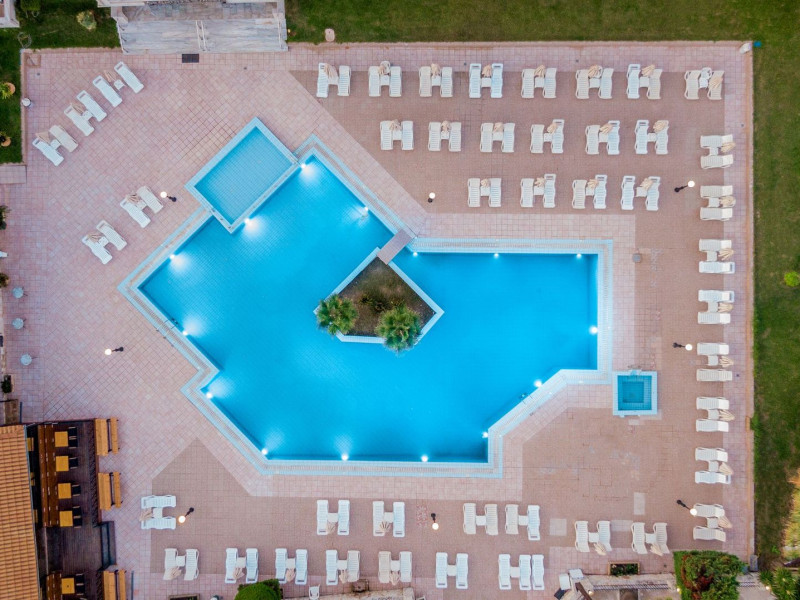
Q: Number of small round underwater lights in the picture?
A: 15